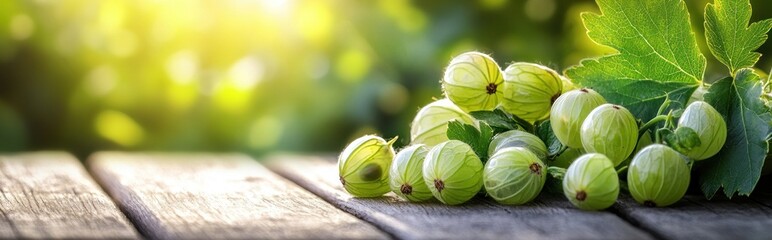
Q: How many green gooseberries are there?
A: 13